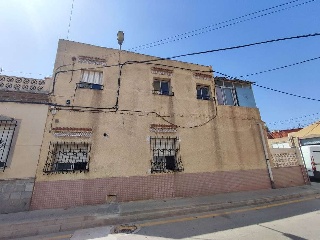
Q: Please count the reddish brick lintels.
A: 5